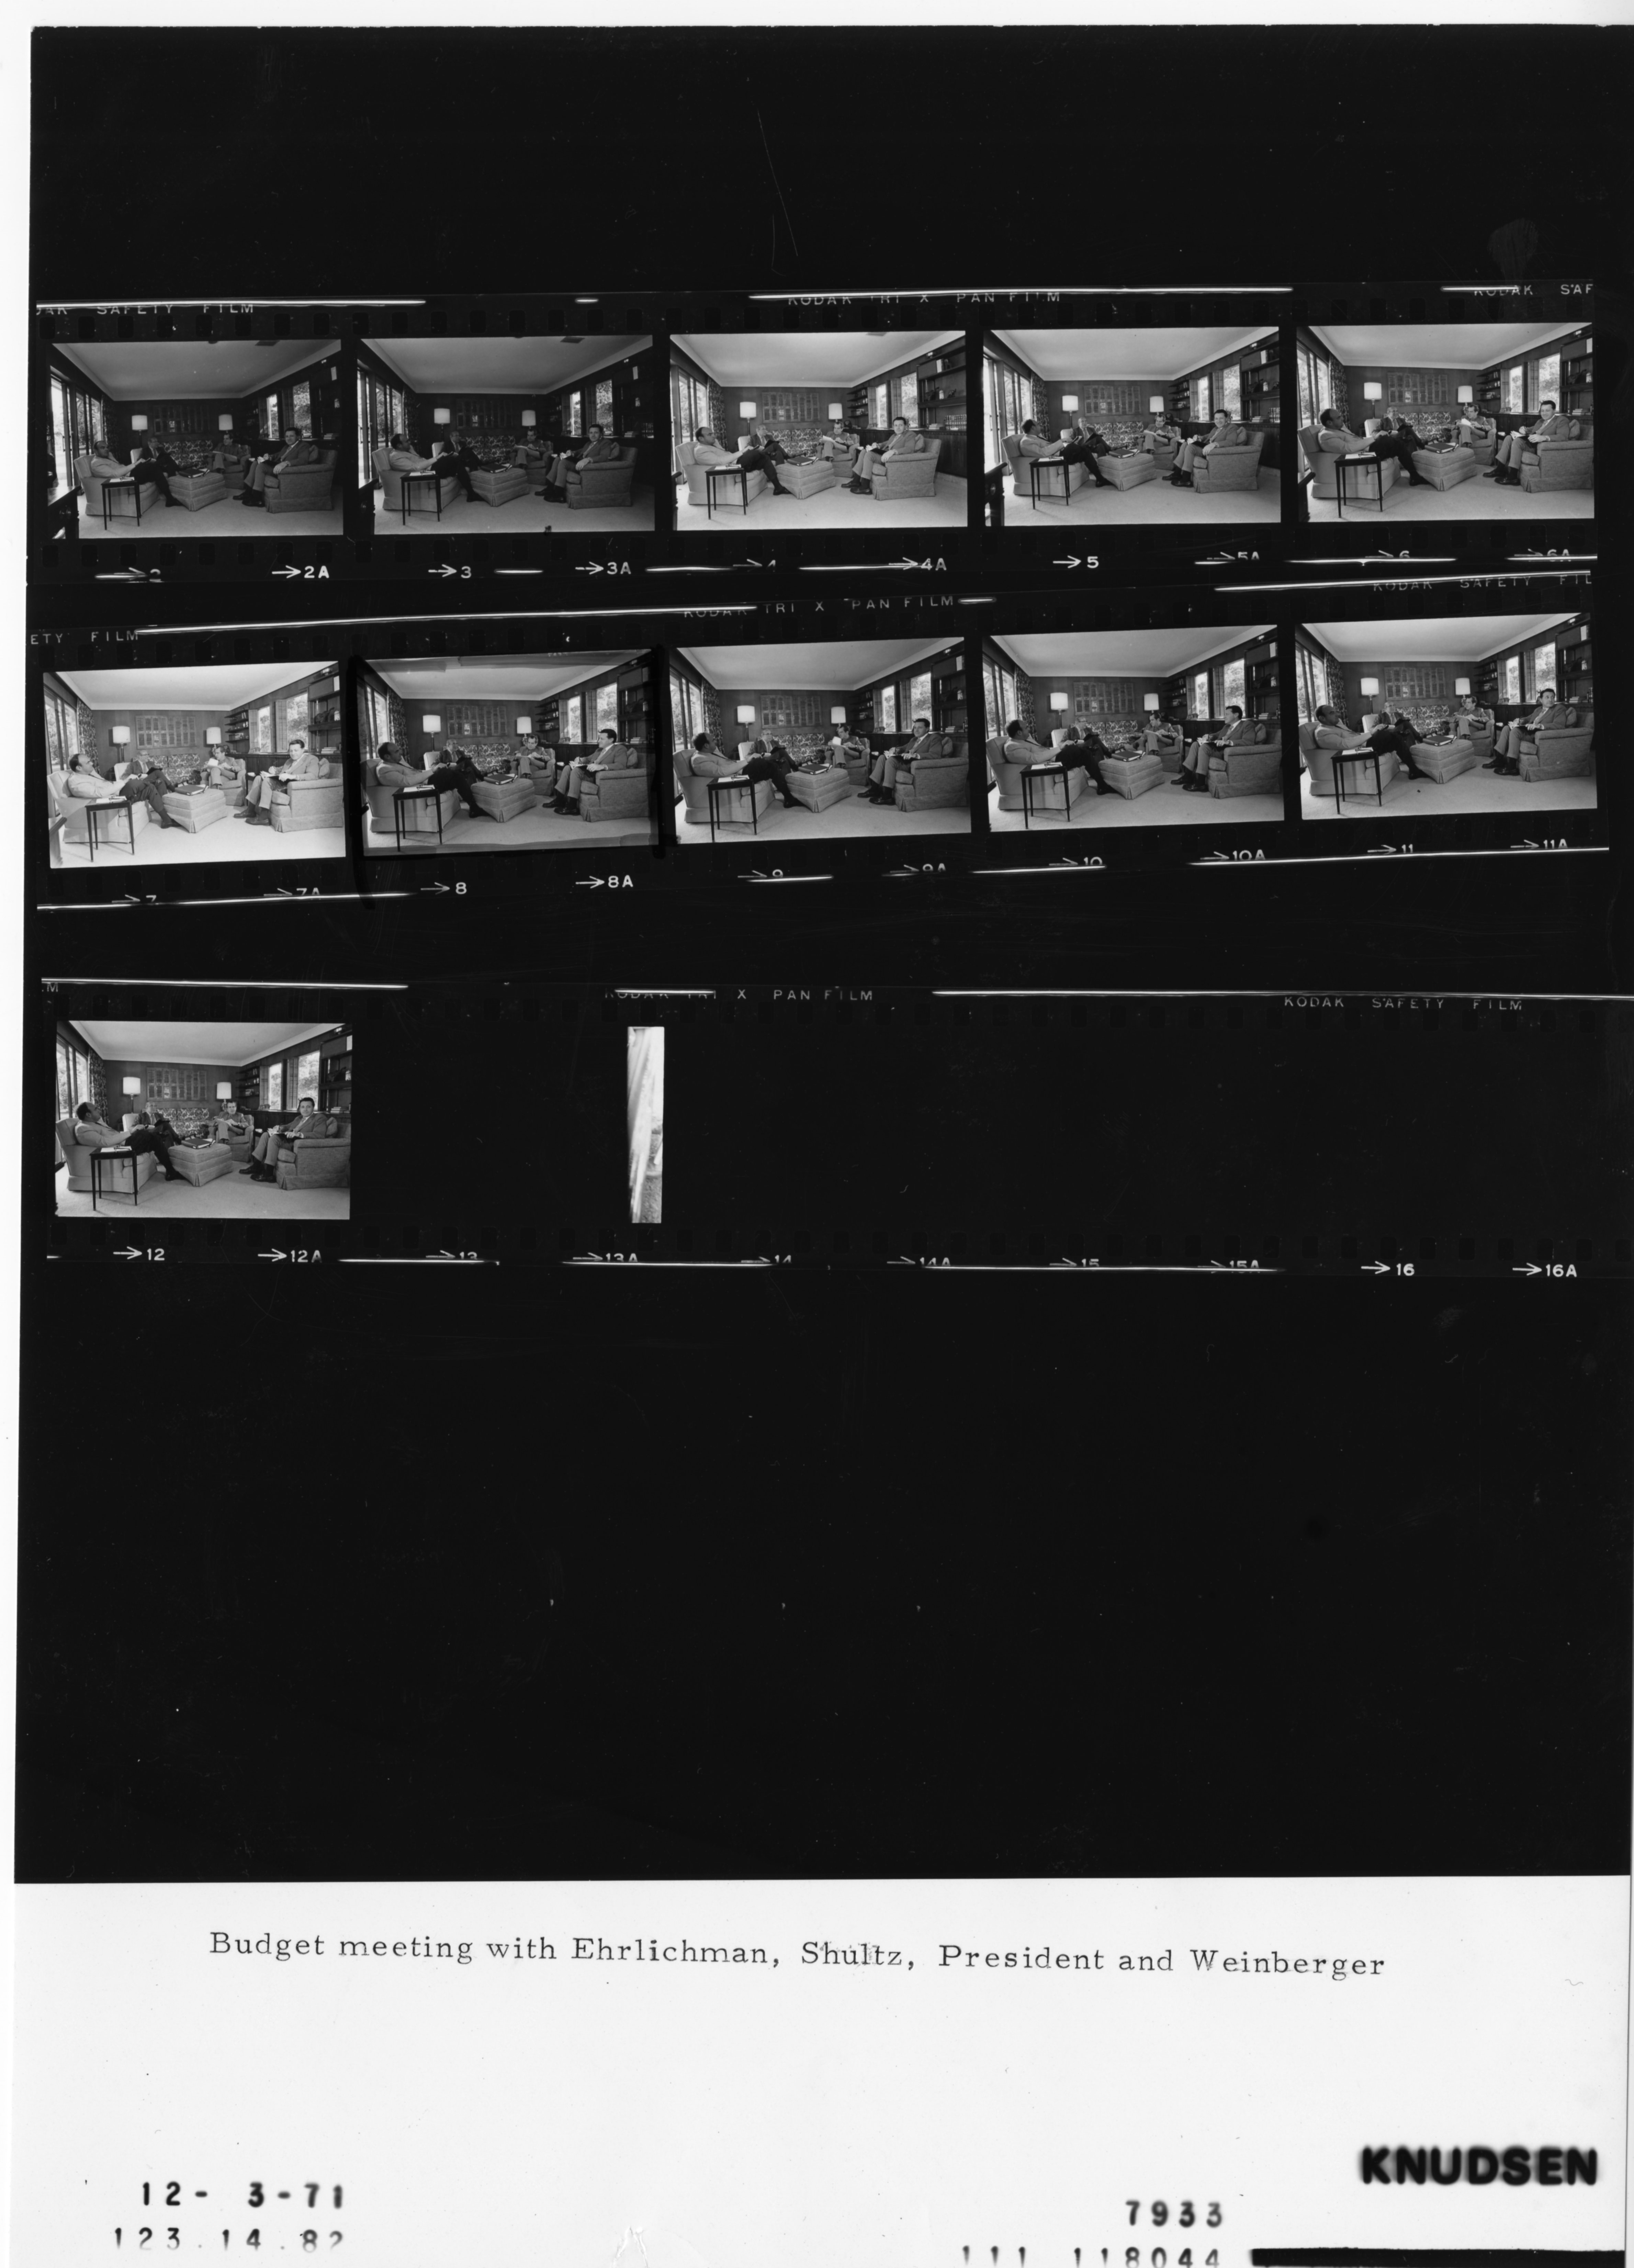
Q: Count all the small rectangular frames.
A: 11